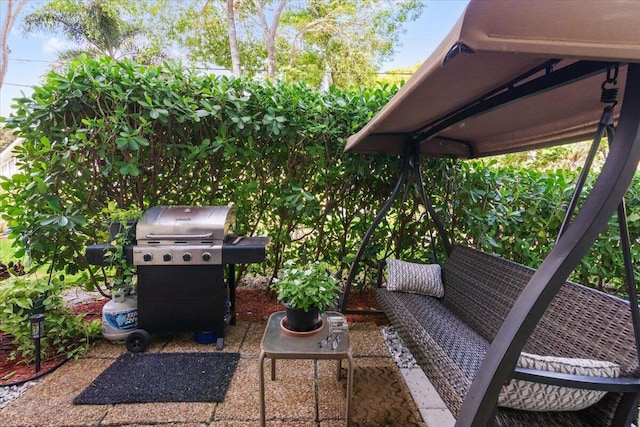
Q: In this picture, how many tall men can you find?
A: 0